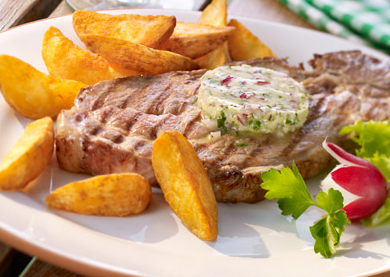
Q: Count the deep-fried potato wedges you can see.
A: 10